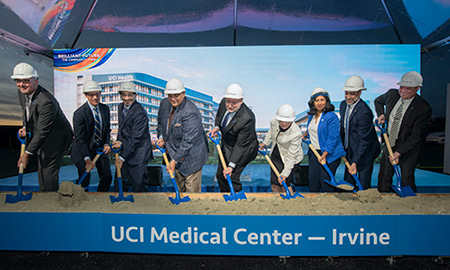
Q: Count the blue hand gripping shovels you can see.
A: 9